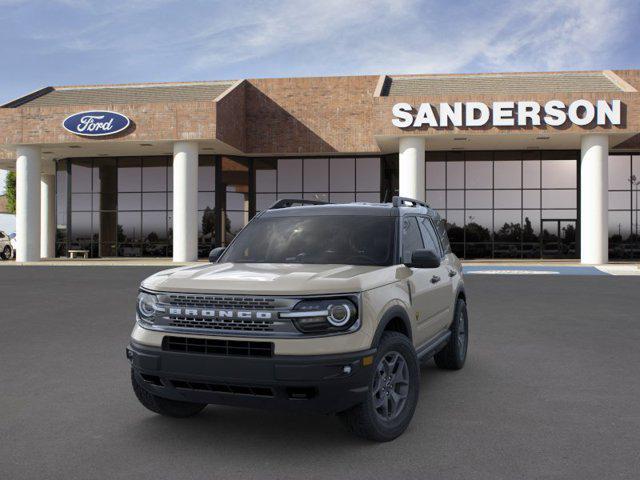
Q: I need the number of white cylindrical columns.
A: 5